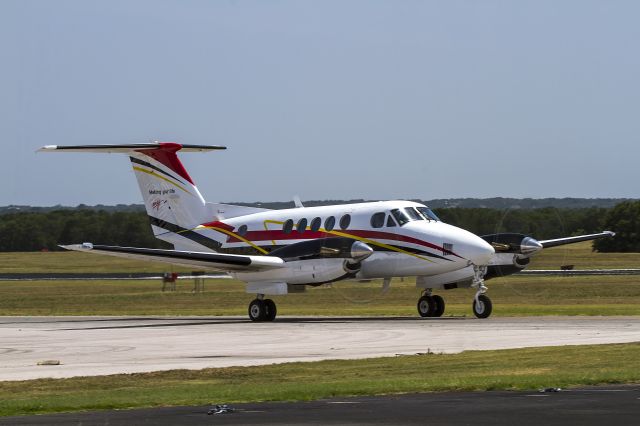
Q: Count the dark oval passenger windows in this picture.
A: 6